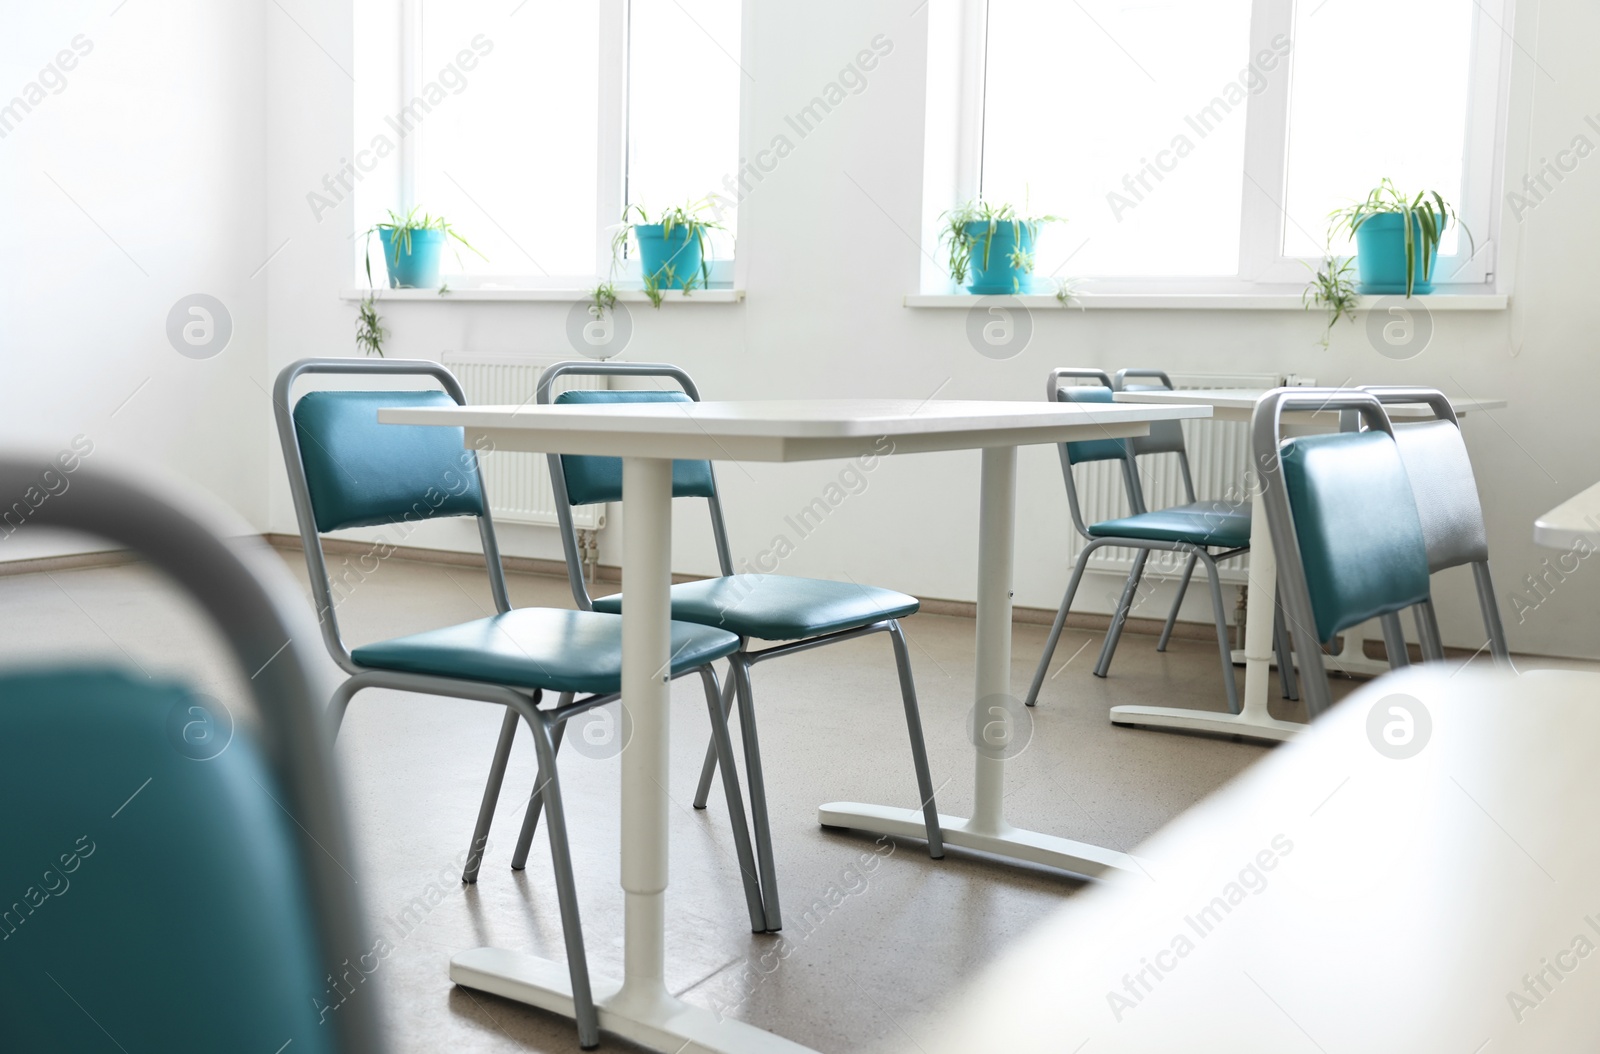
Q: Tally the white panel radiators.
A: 2